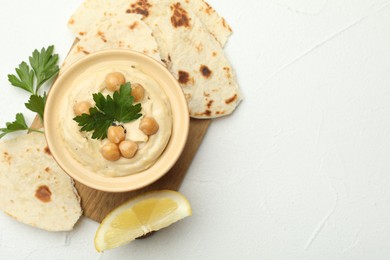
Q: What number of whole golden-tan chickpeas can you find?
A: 7